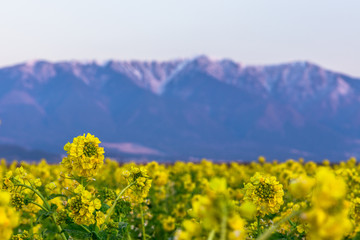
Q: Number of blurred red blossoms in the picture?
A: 0